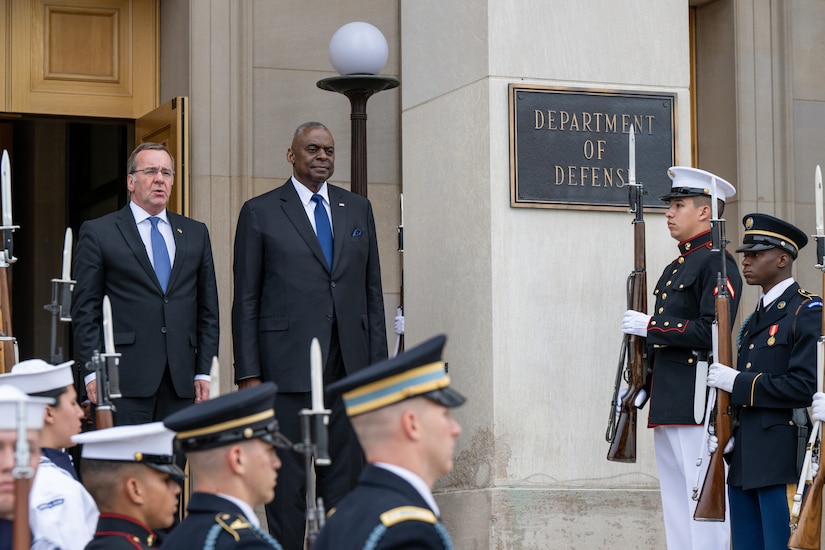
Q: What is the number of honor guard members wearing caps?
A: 7